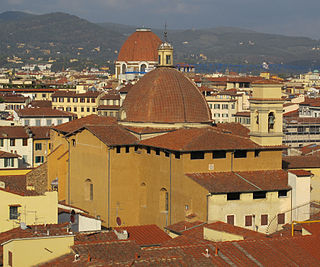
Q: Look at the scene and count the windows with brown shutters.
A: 4